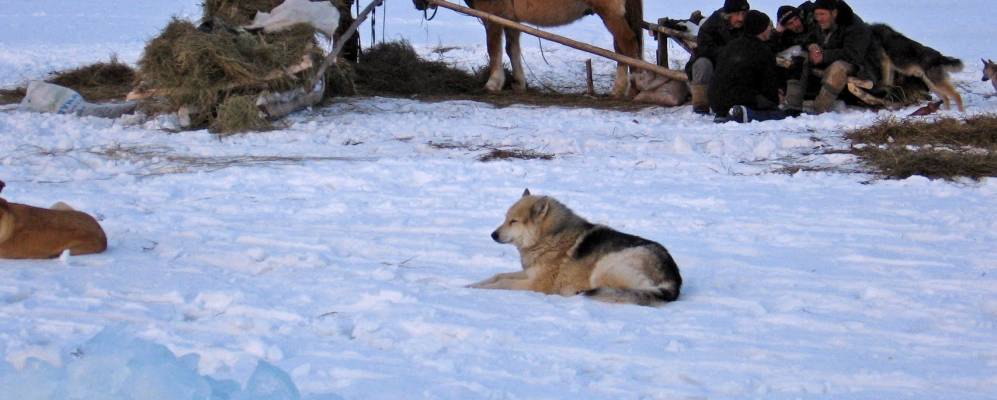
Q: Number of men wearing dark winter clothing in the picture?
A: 4